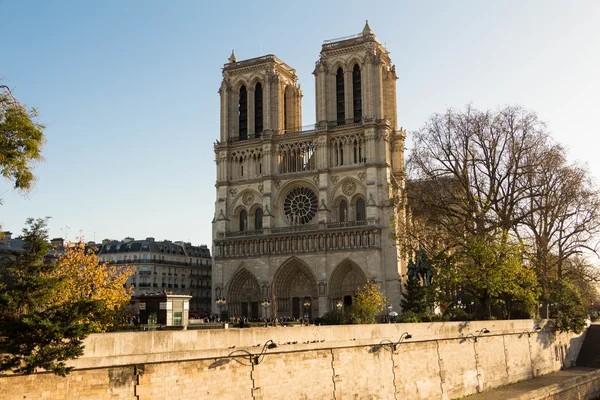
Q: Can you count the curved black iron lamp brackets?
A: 4